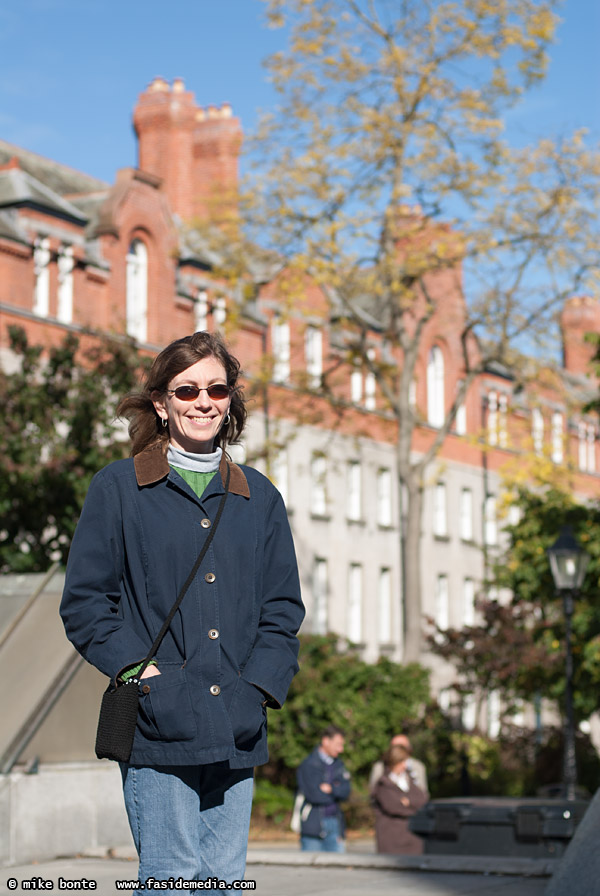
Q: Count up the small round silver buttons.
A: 4